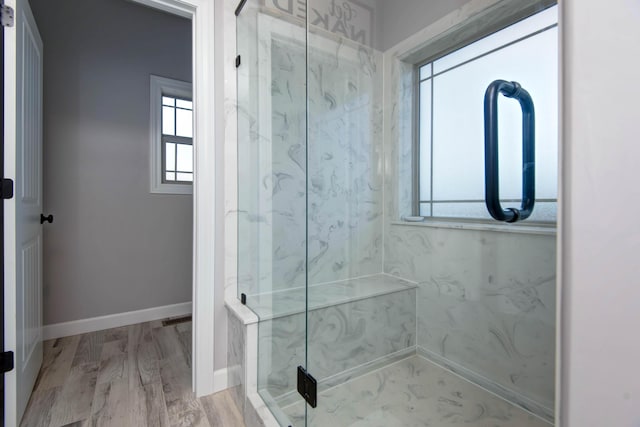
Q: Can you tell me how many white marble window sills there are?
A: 1